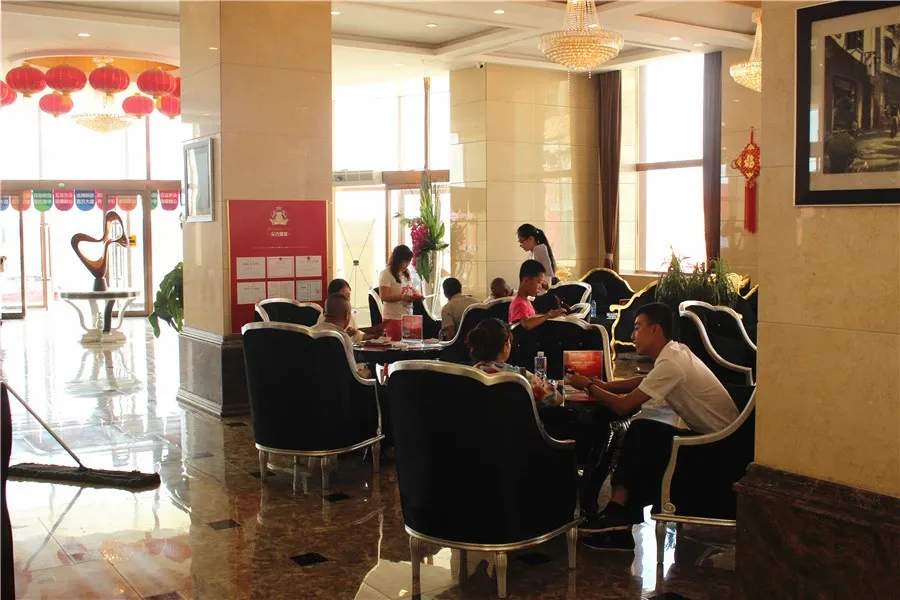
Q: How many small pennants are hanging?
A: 9